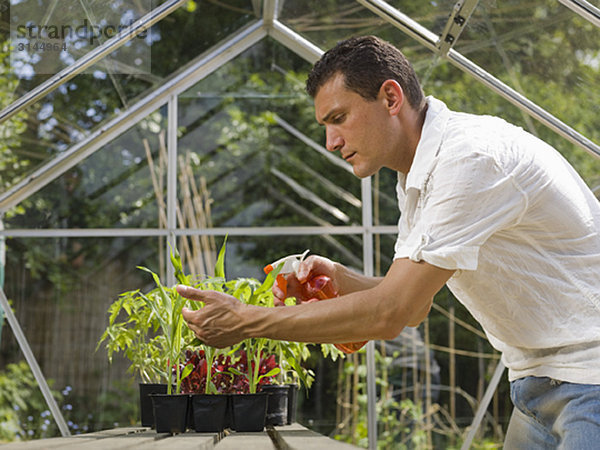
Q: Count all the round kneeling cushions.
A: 0